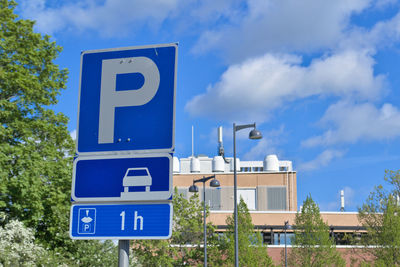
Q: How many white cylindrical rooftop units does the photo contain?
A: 5